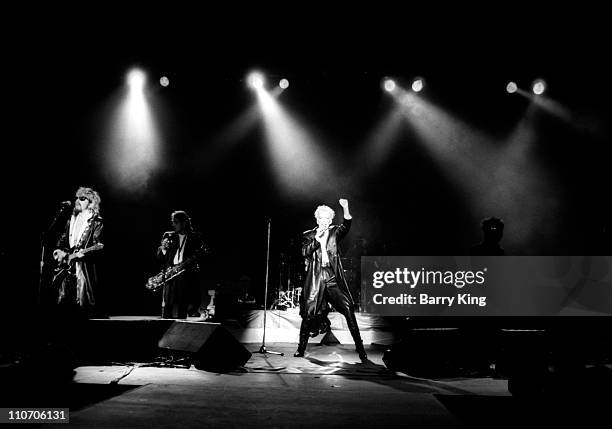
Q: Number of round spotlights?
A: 8